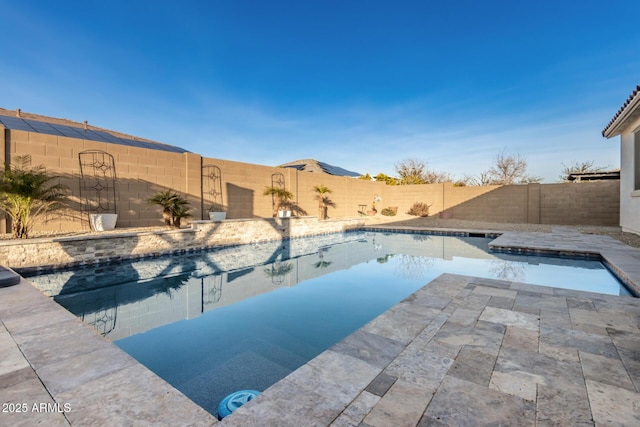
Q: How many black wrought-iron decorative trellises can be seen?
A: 3